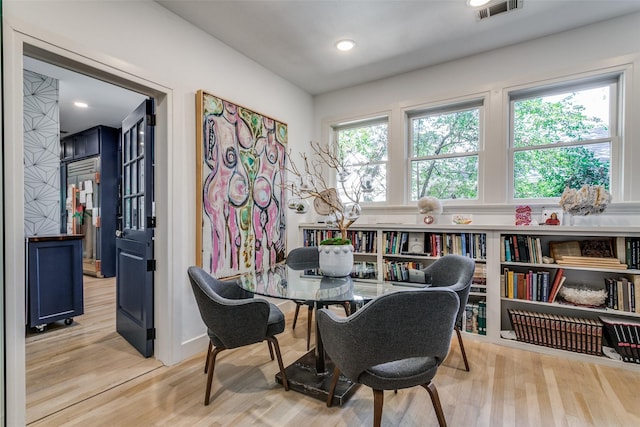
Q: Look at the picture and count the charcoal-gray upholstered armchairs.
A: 4